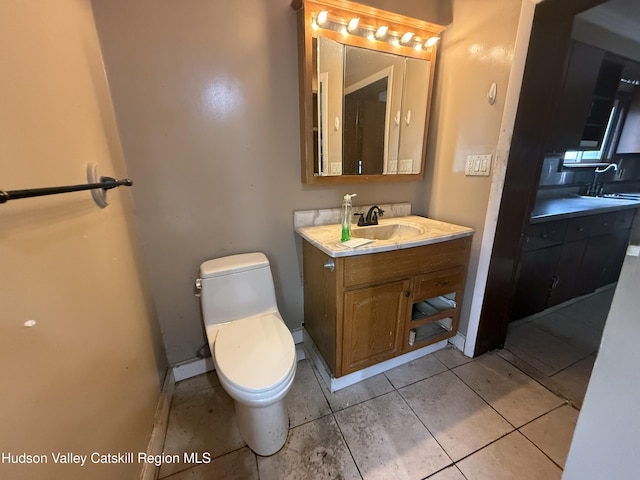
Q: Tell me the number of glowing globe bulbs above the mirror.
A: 5